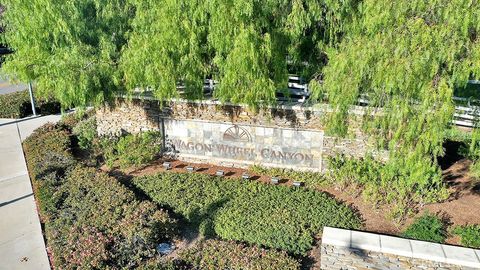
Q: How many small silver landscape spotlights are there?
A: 6